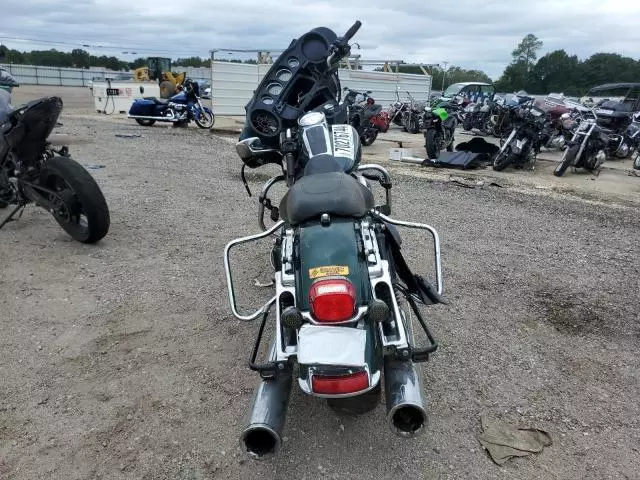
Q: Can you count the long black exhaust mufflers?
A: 2